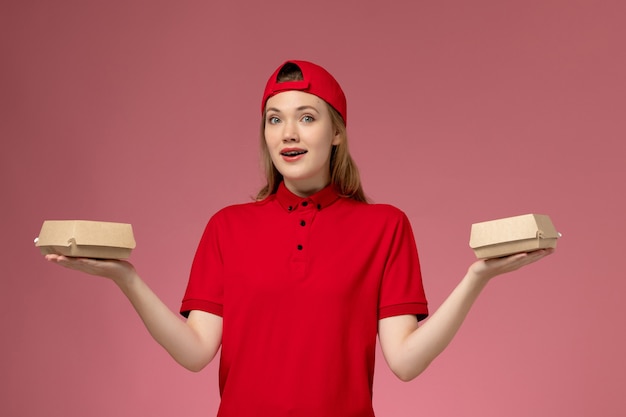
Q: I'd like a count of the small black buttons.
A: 5